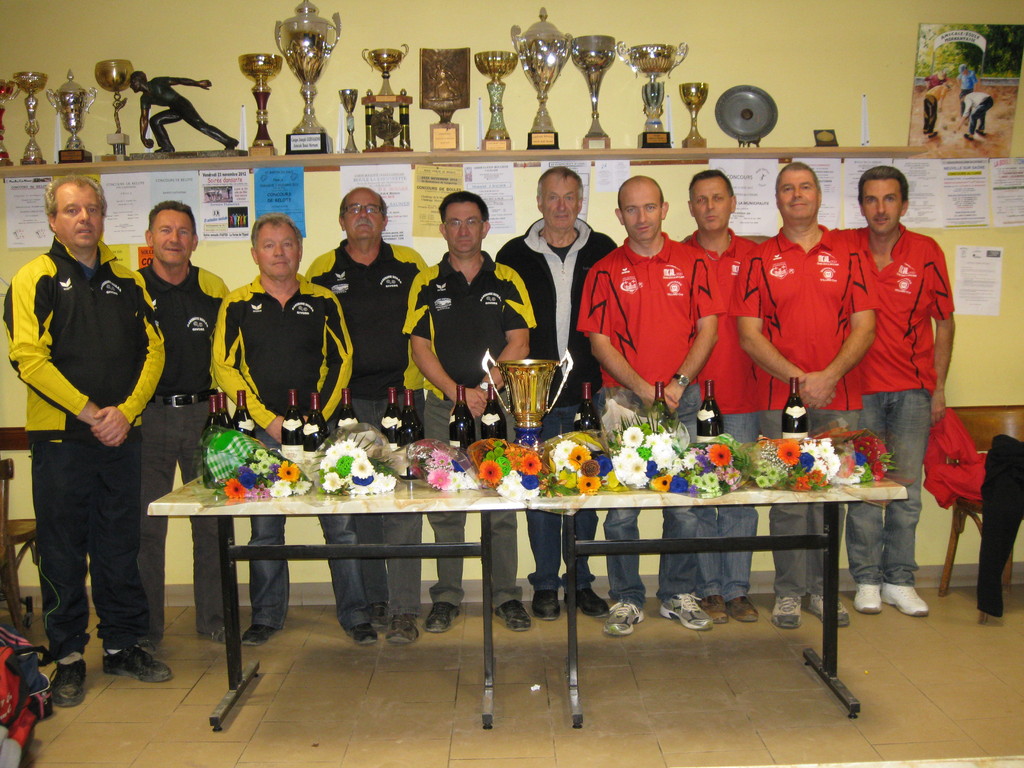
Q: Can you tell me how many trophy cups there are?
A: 14